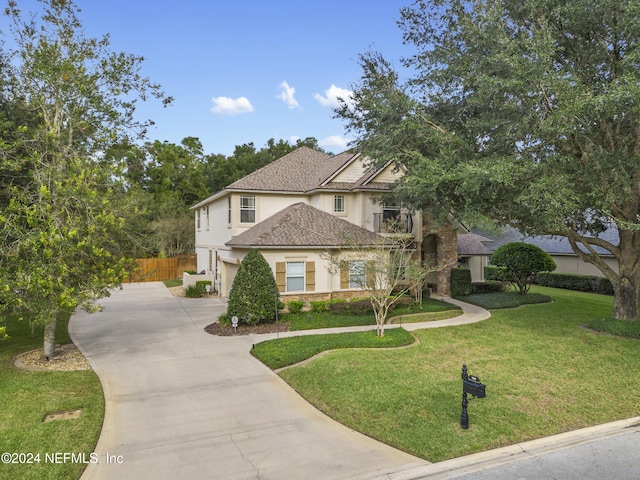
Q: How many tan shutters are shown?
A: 4